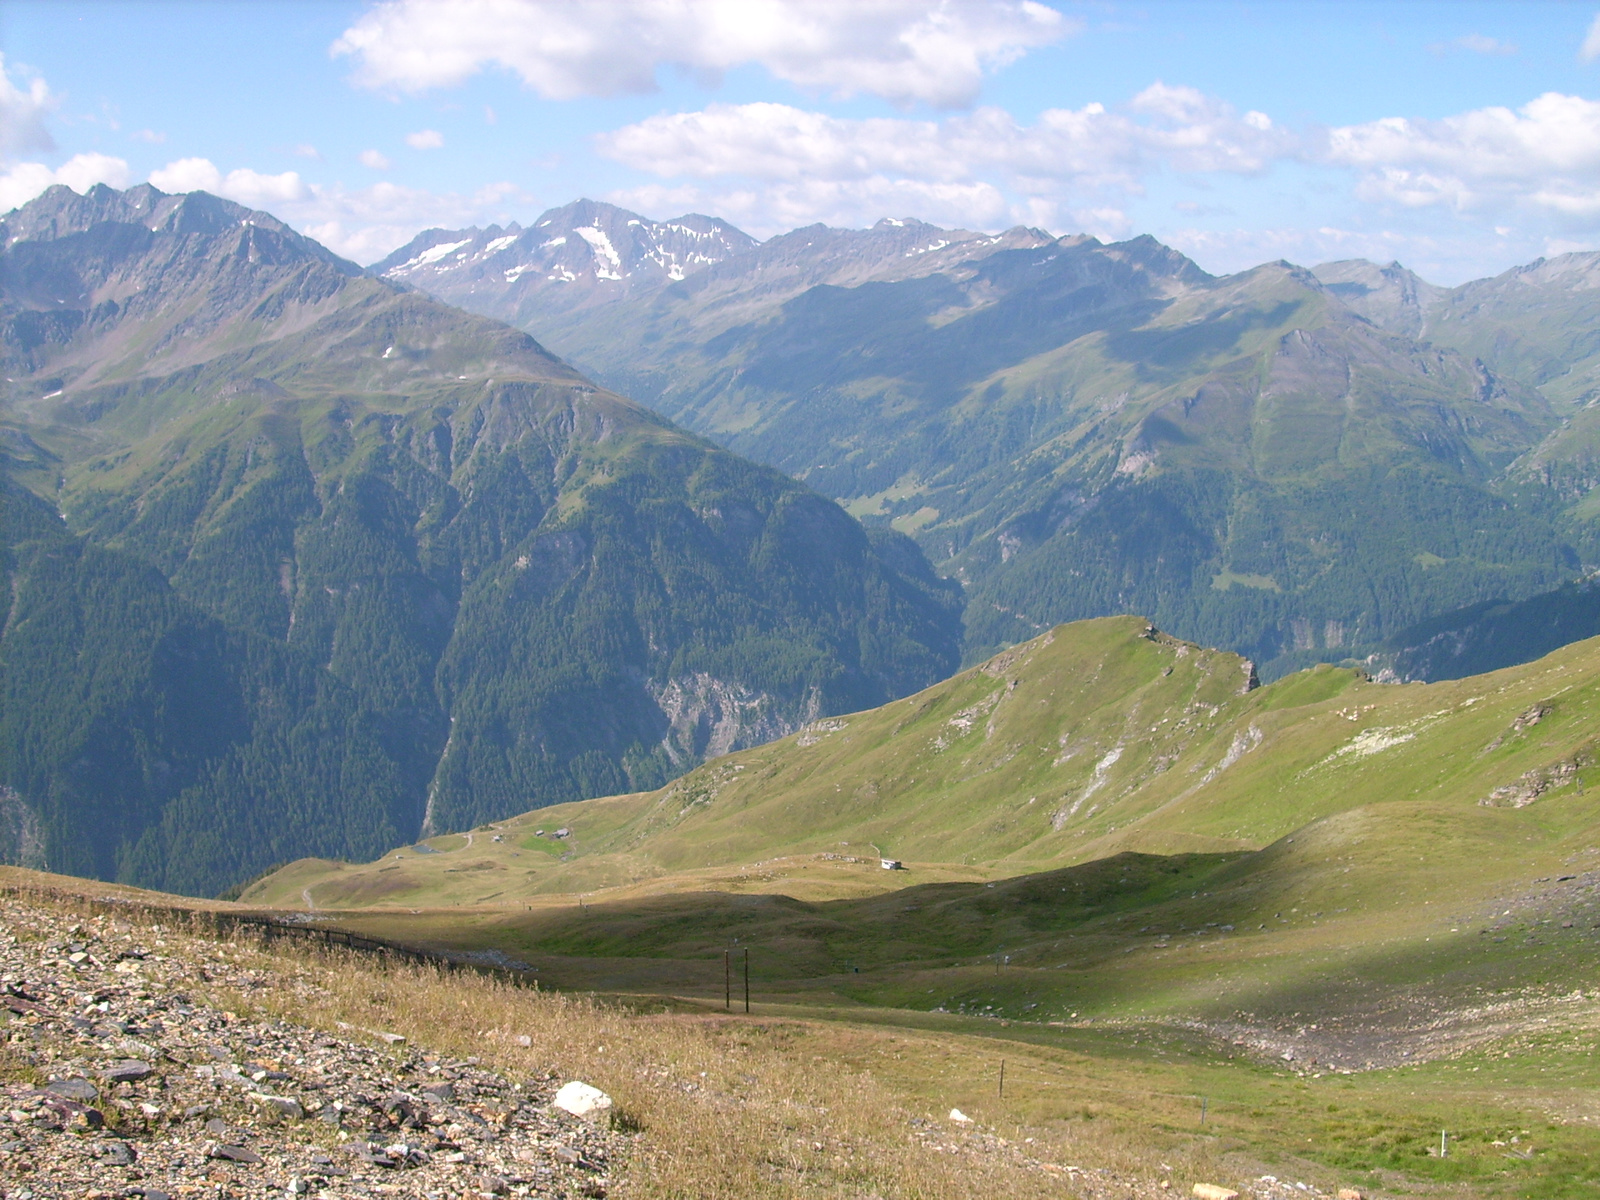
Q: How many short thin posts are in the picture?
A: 3